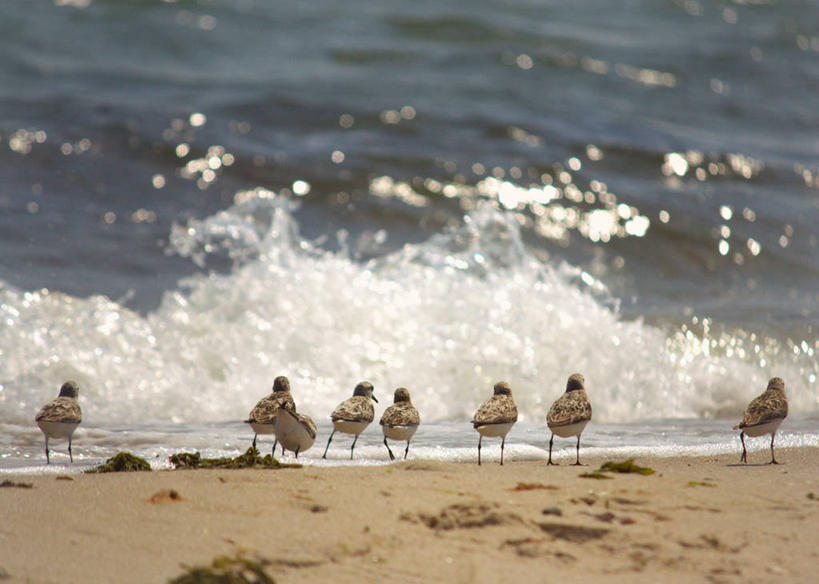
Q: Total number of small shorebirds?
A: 8